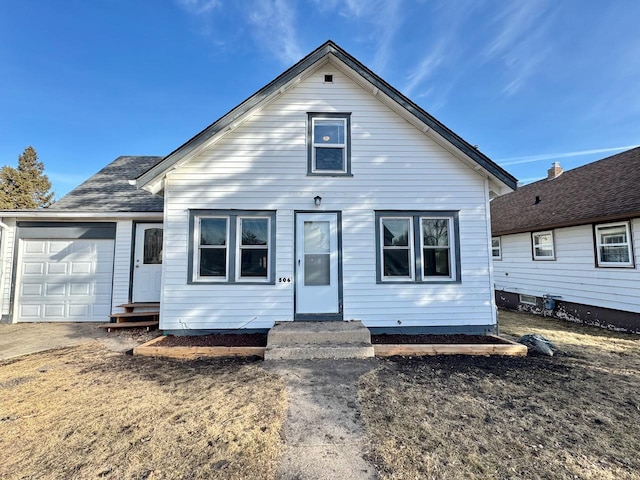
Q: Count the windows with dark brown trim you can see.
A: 3